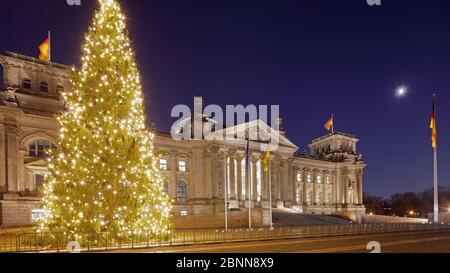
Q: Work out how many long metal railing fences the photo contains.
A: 1